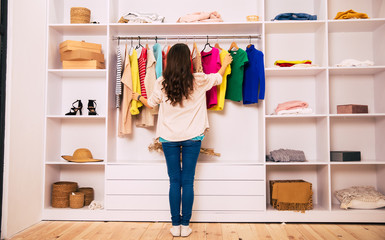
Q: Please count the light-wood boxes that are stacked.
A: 3